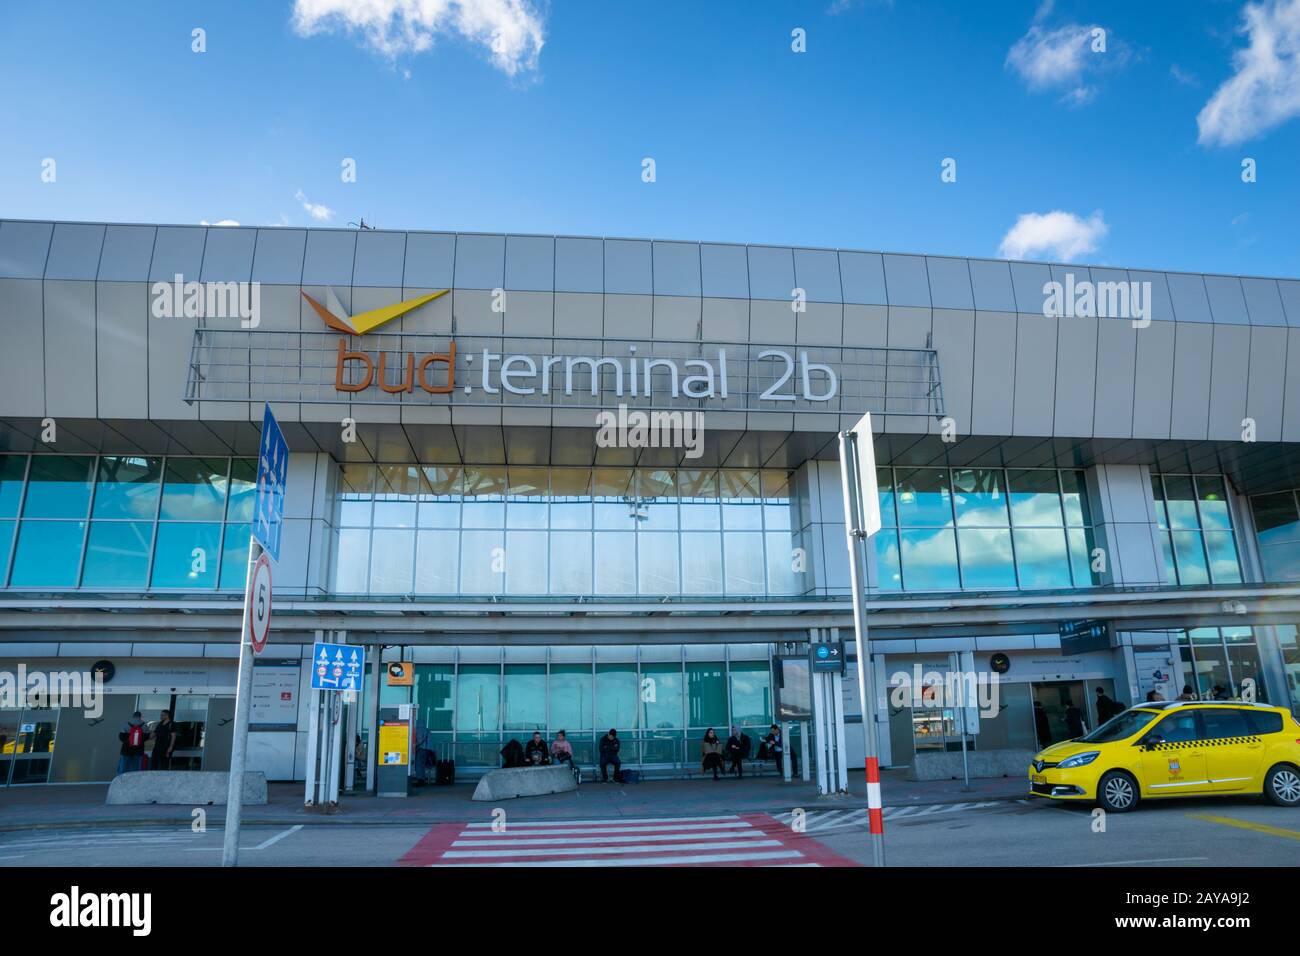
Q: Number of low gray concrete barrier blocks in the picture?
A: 3